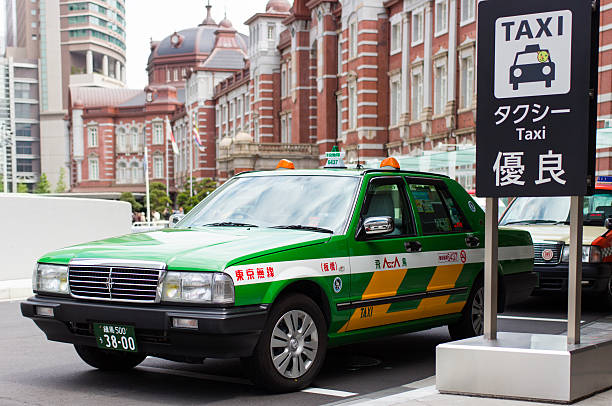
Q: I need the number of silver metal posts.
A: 2